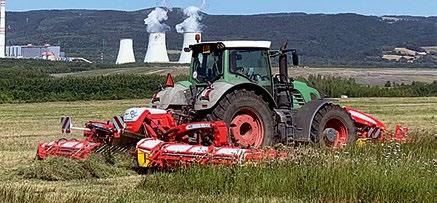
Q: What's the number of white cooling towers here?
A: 3